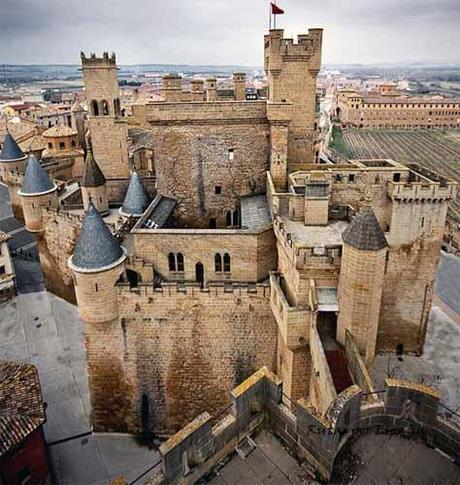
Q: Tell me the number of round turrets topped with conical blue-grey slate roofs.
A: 4